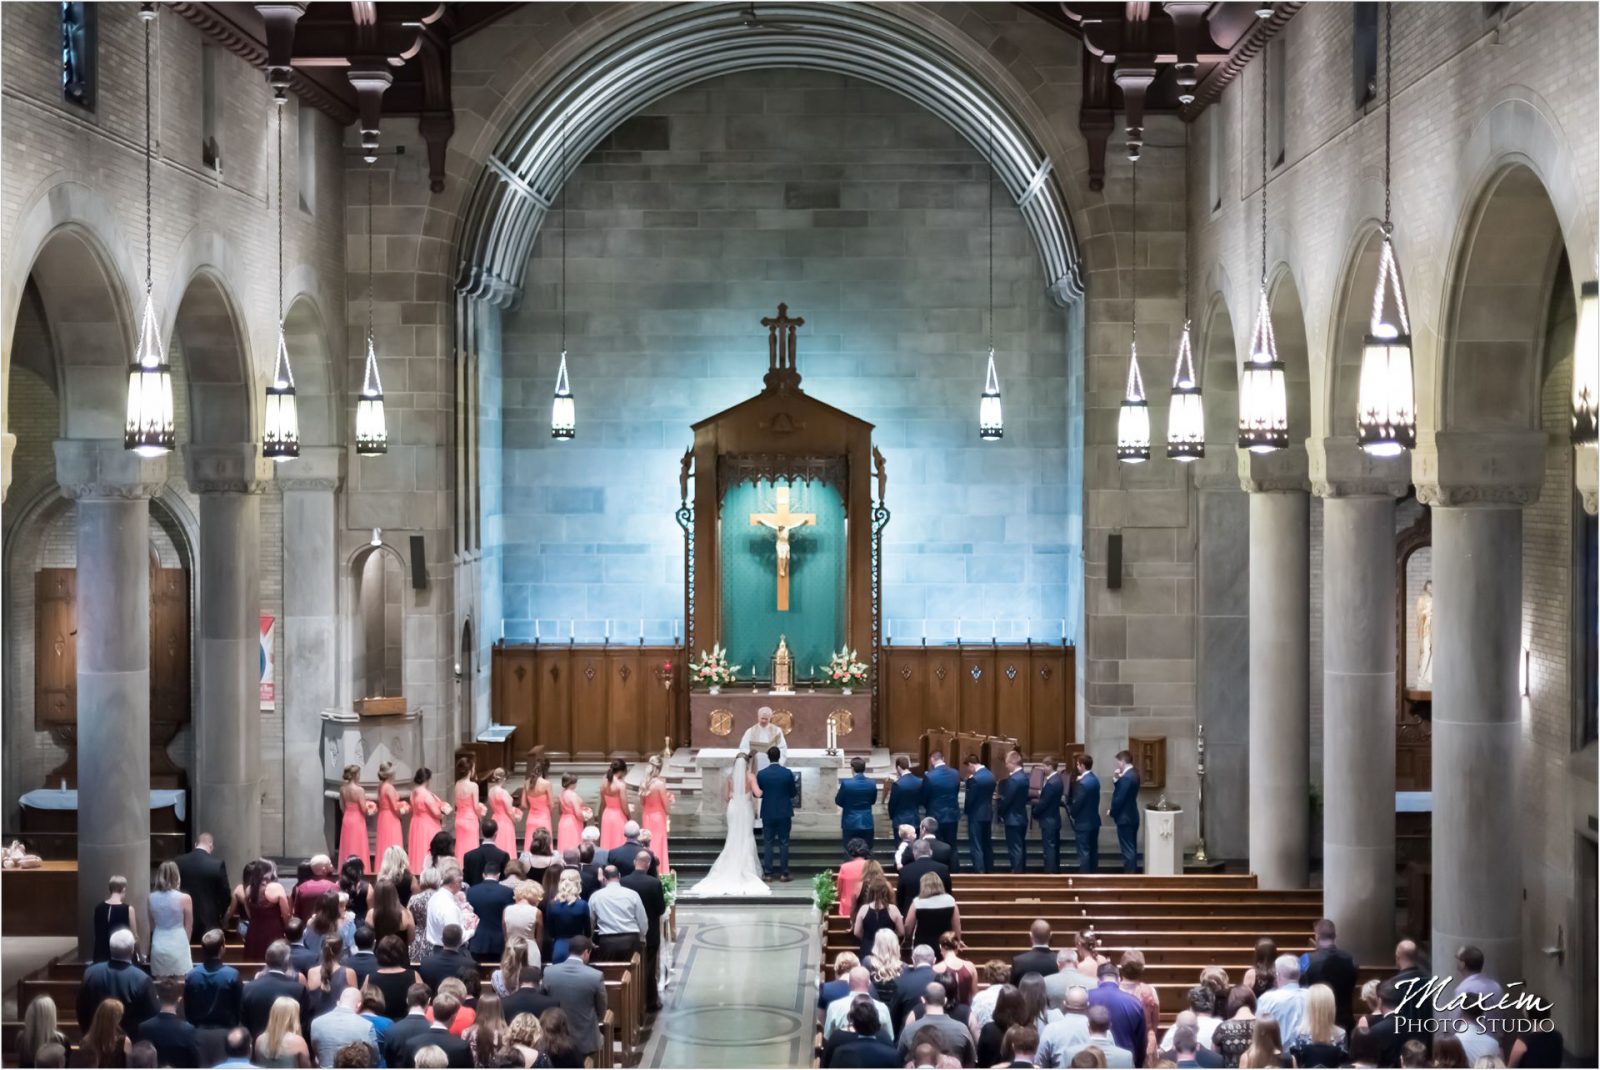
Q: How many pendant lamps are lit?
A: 10